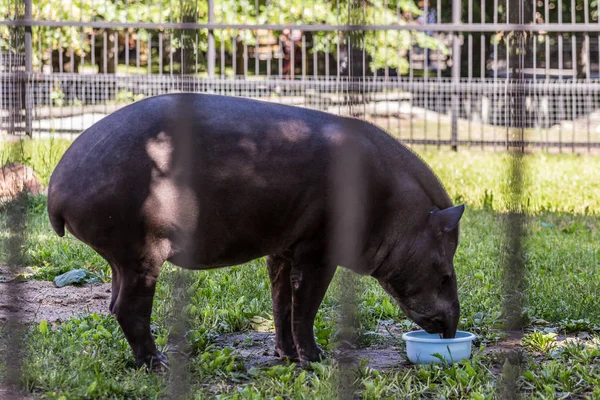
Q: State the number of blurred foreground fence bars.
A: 4